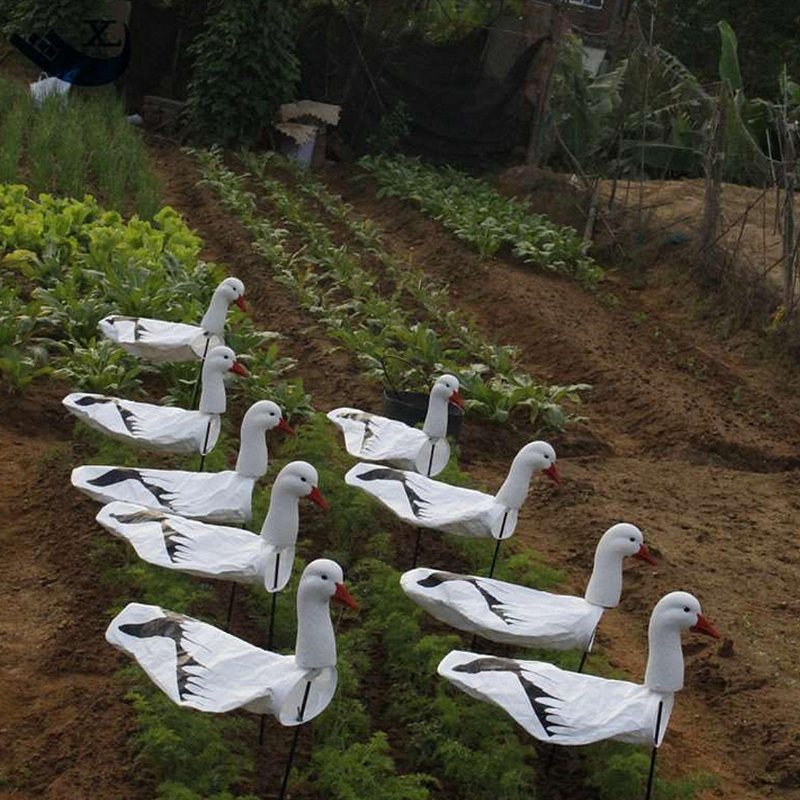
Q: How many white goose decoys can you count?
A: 9